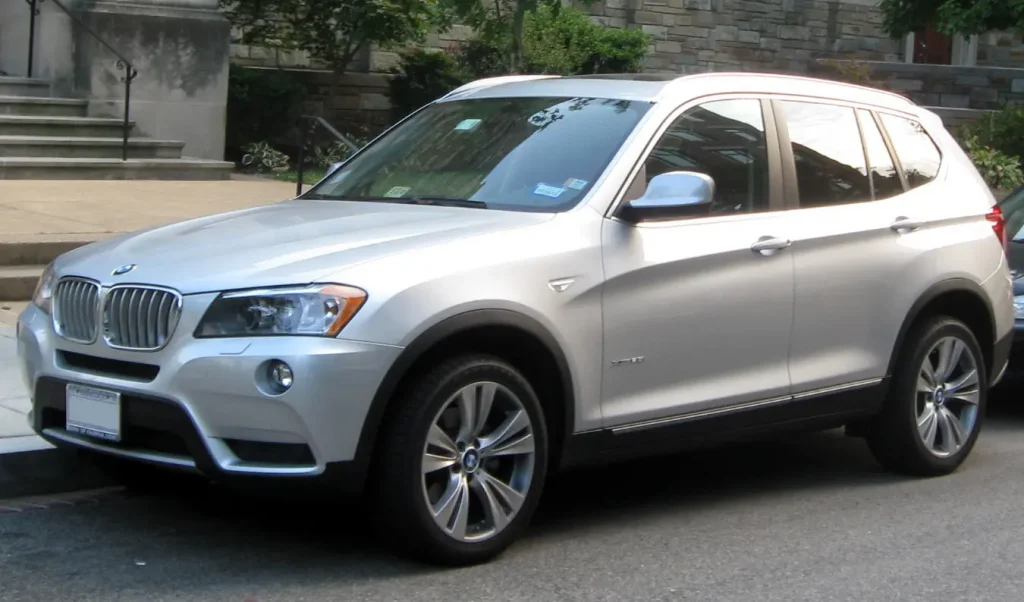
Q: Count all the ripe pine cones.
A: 0